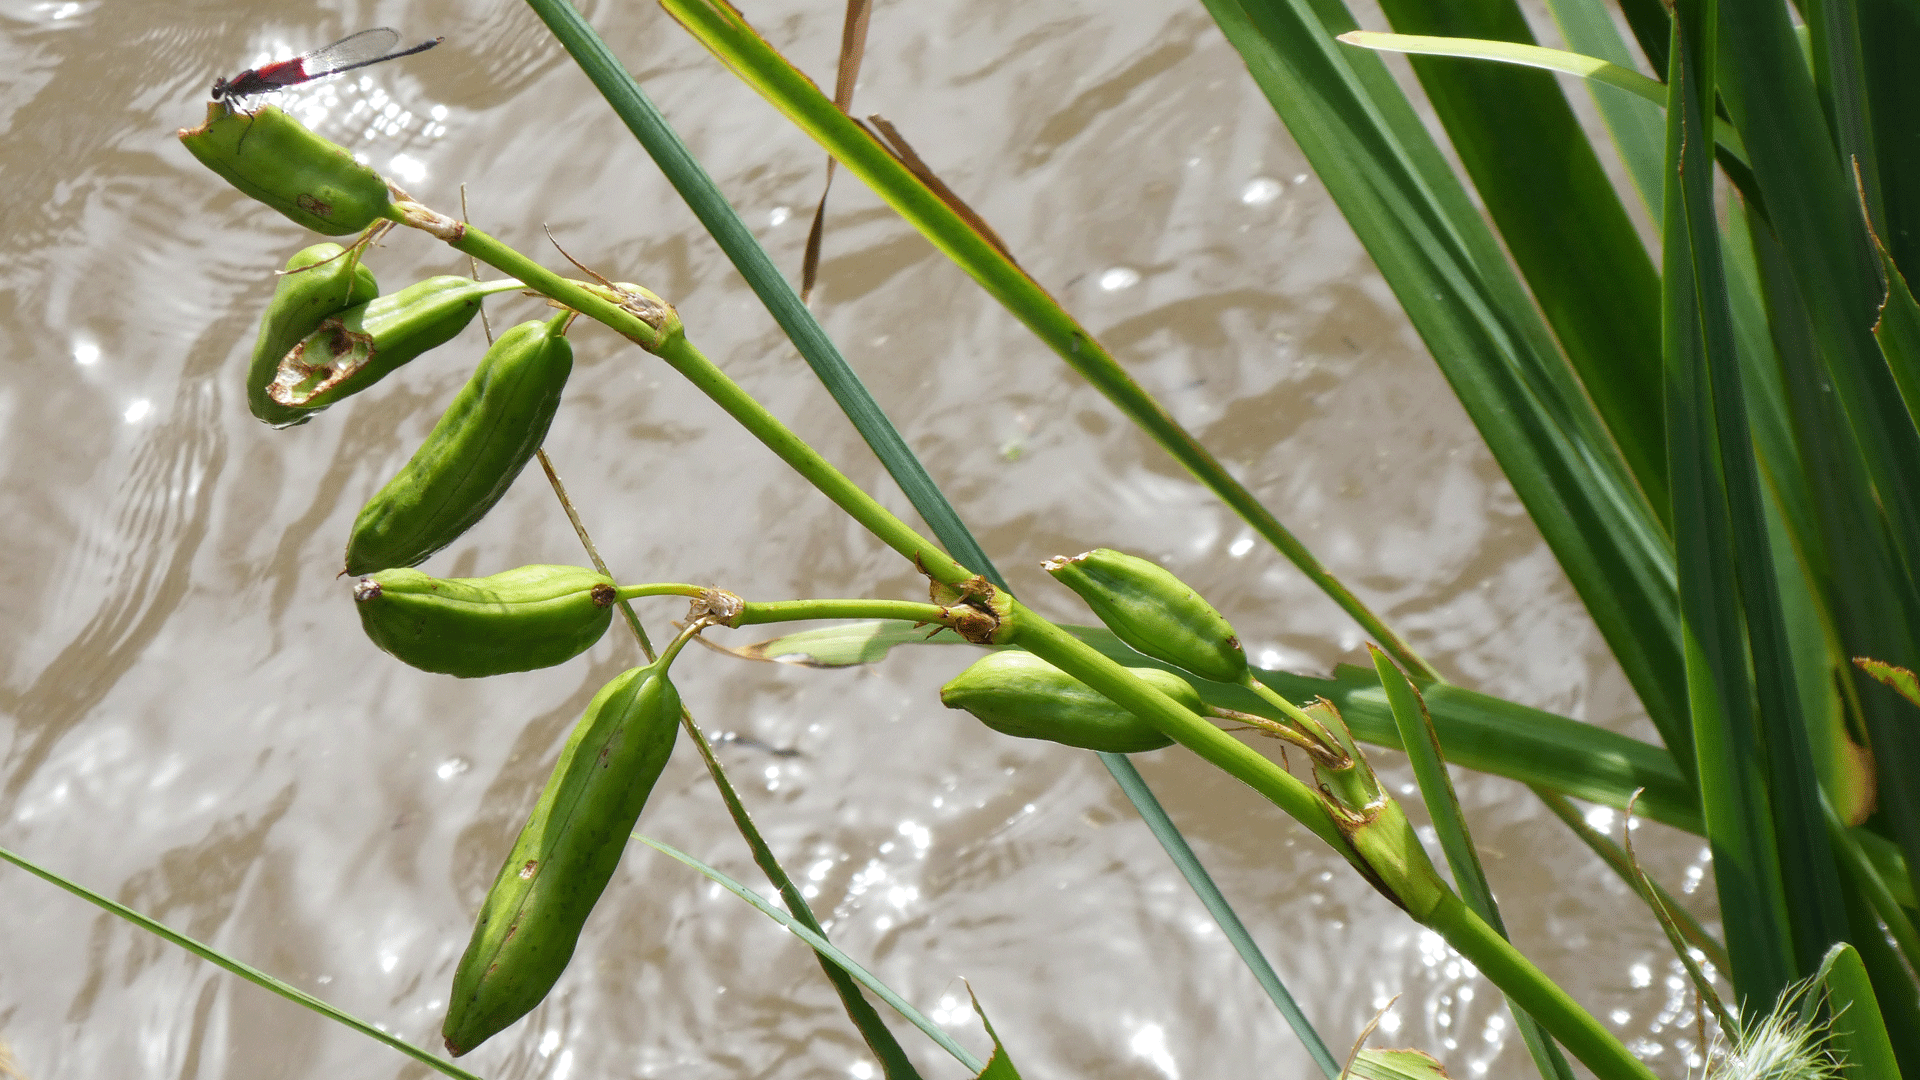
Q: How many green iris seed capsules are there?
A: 8